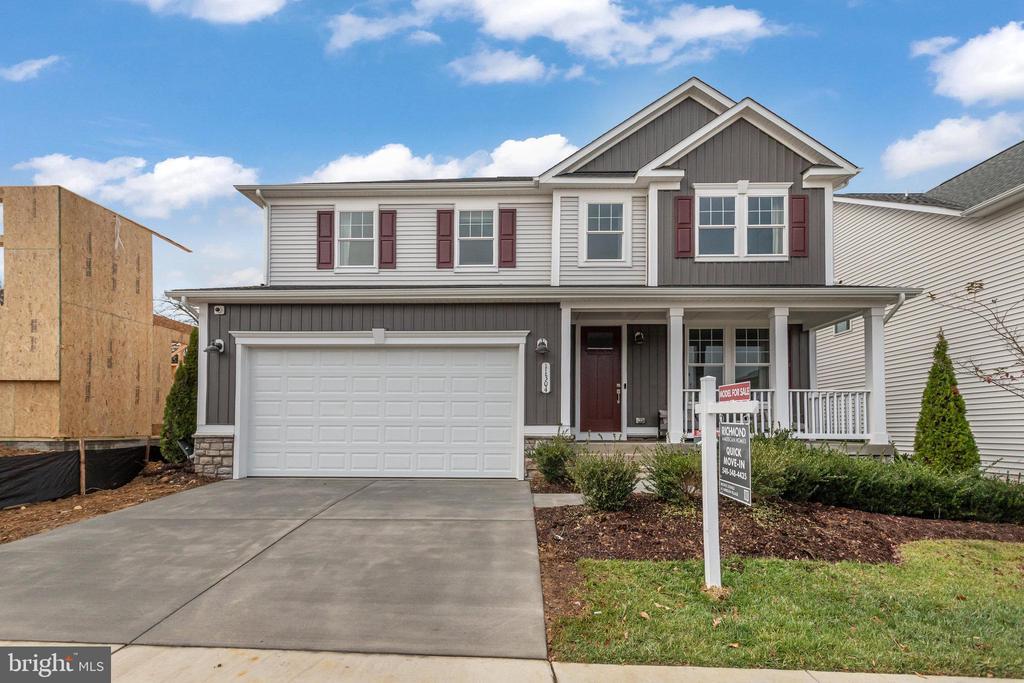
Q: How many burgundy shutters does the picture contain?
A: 6